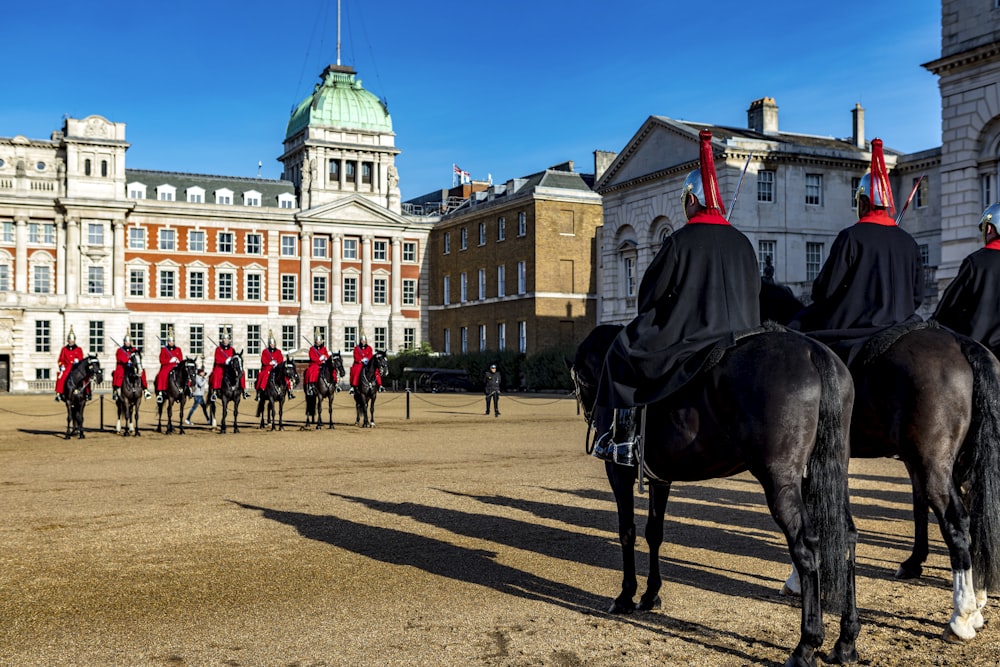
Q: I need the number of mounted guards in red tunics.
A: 7